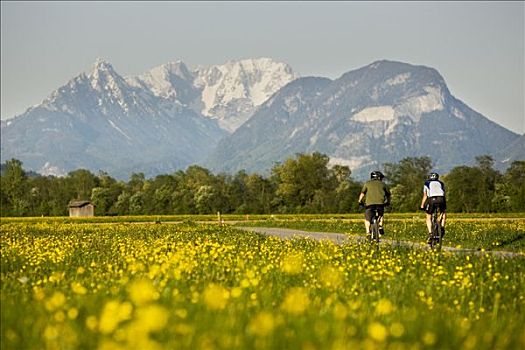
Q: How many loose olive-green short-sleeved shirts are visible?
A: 1